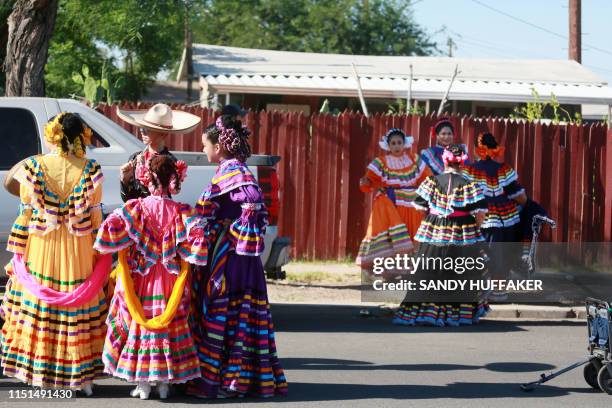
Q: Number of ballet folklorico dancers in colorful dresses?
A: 7